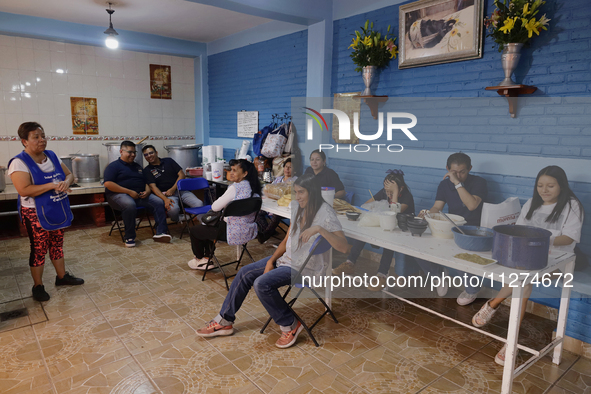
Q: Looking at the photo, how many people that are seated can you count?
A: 9